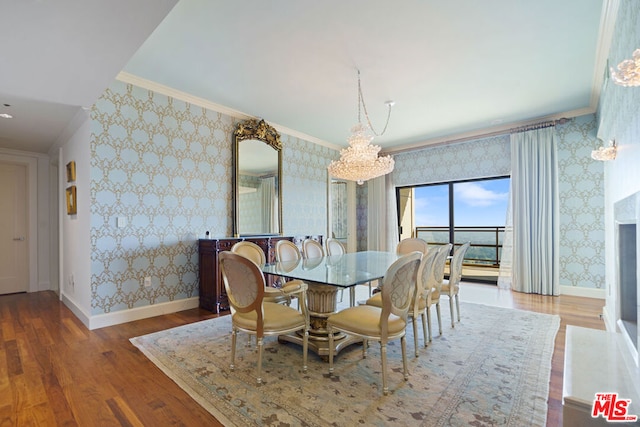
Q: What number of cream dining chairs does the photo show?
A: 10